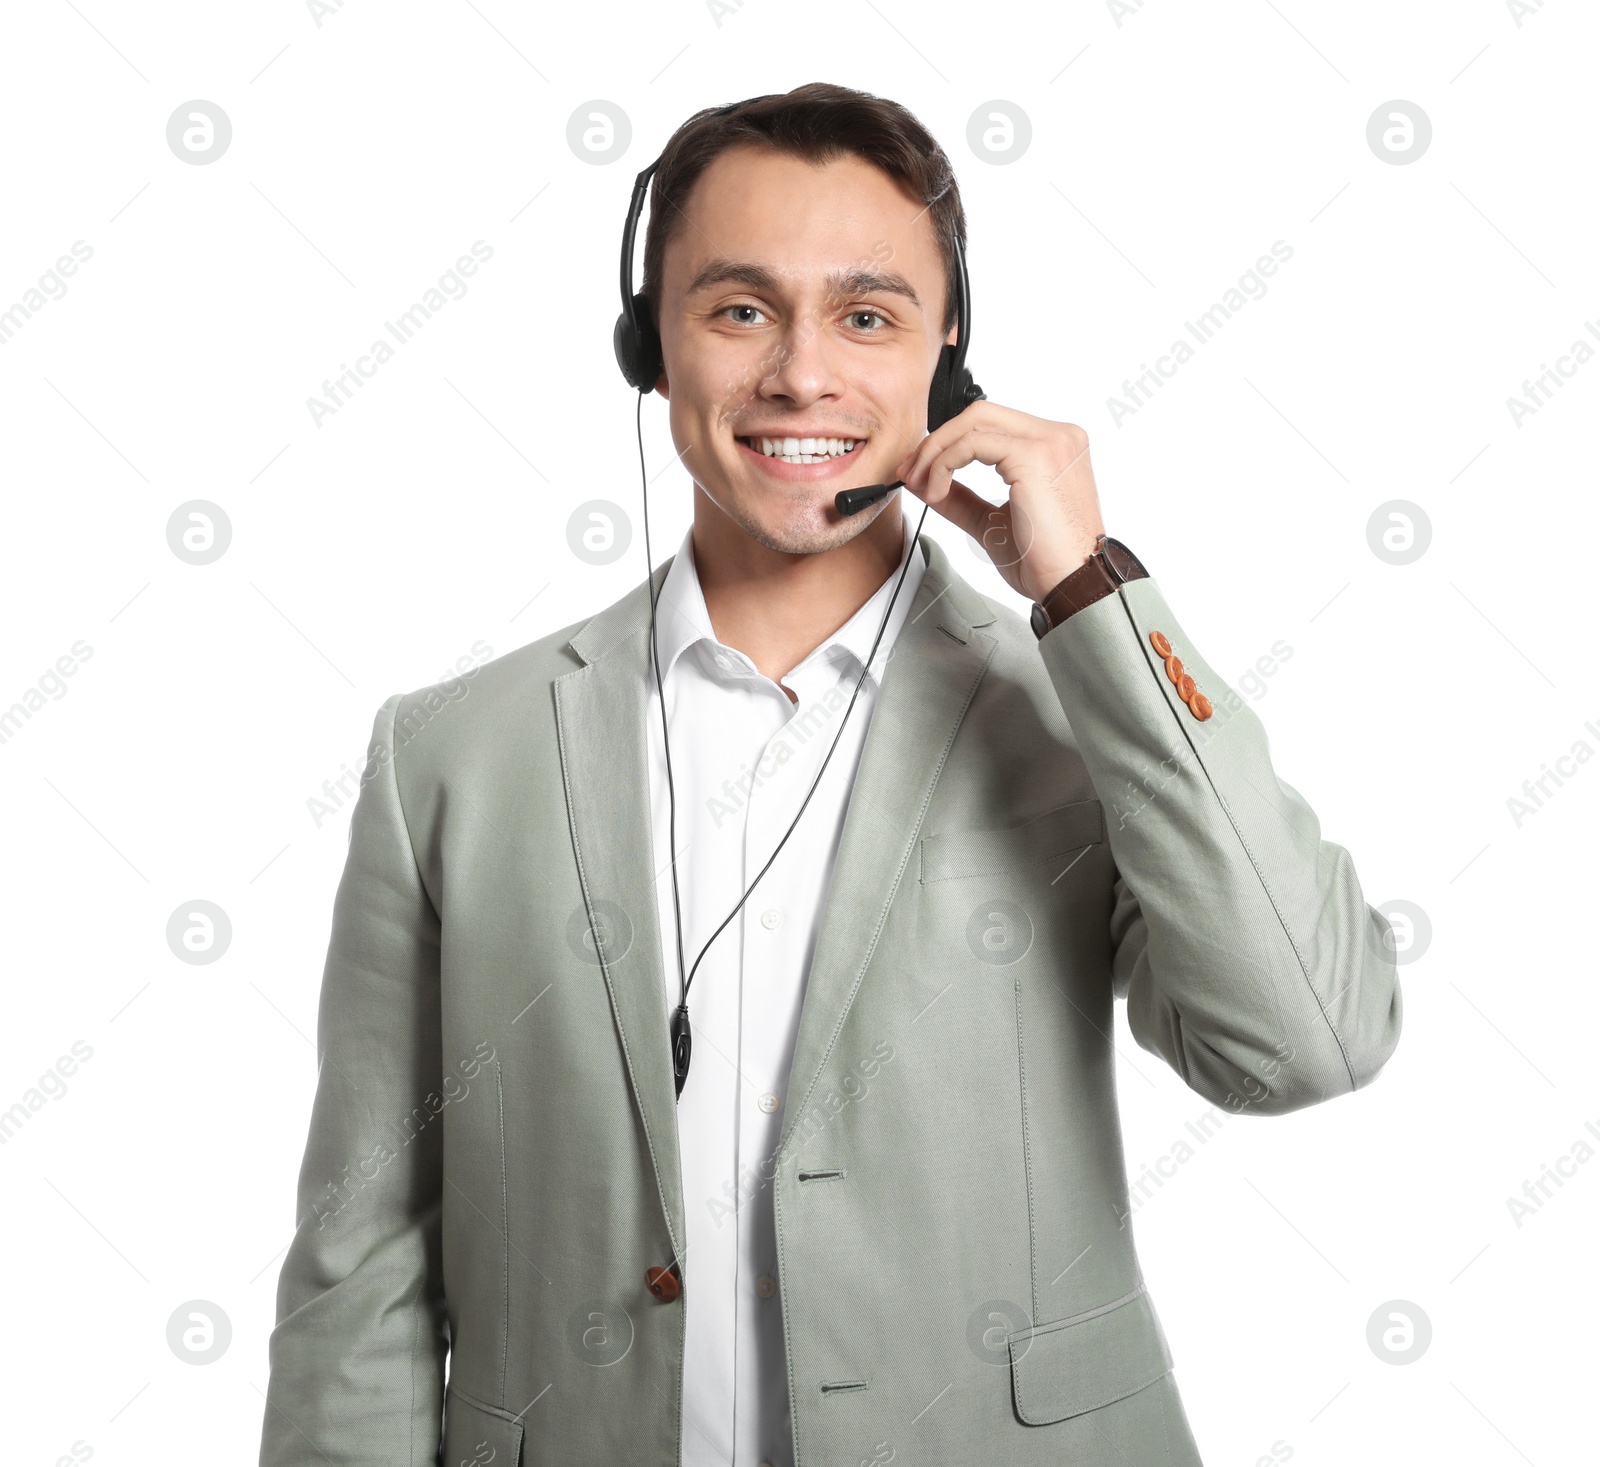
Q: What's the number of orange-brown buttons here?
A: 5